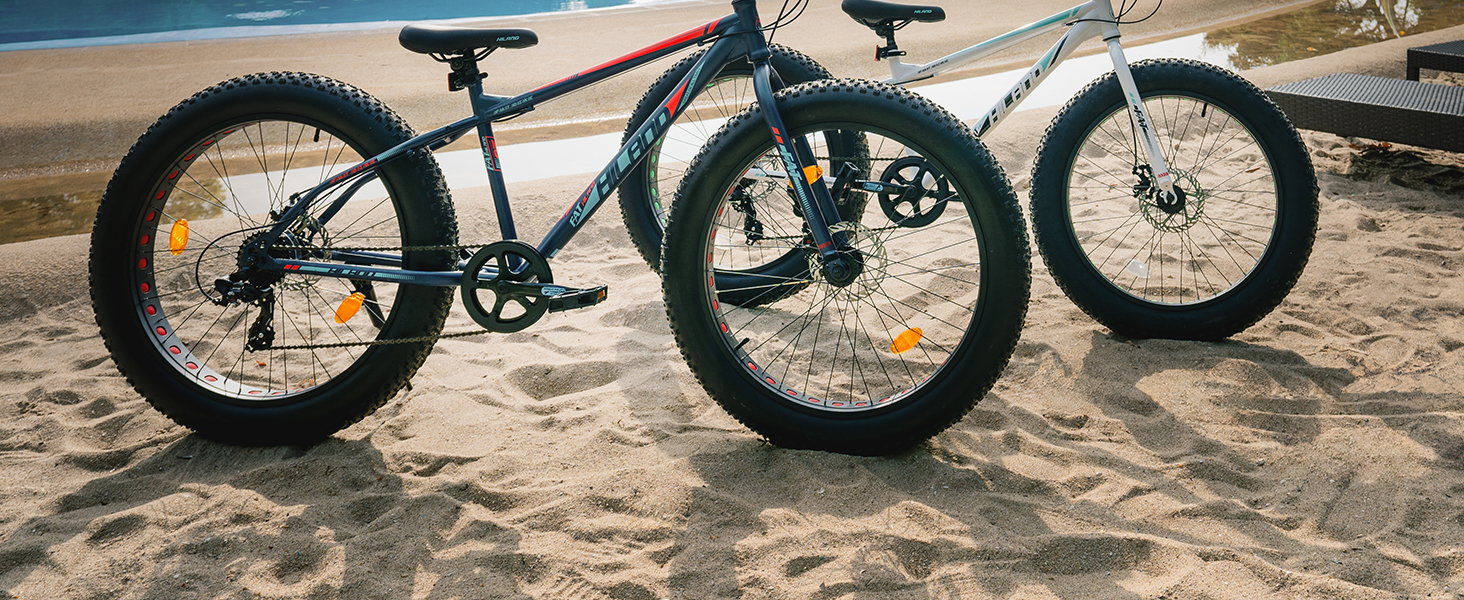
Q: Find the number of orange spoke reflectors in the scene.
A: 4